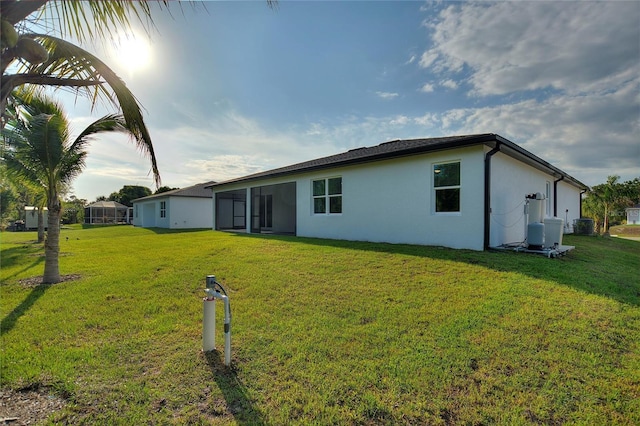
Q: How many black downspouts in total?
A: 3